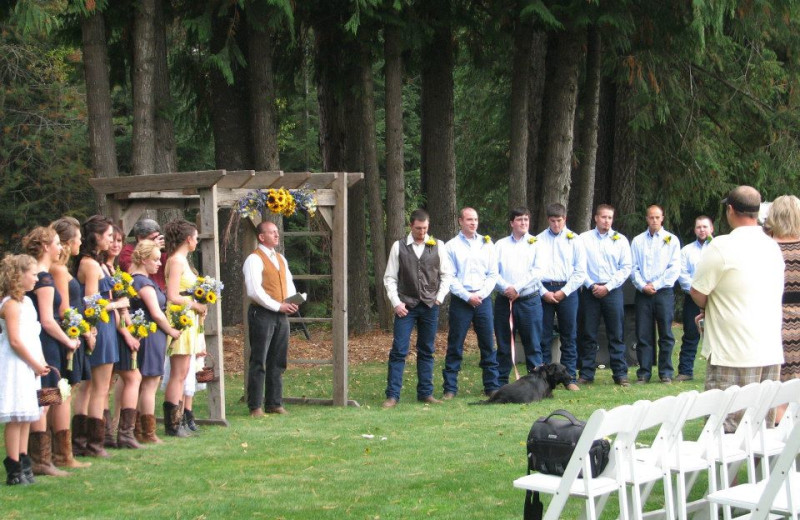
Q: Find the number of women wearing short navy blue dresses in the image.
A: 5